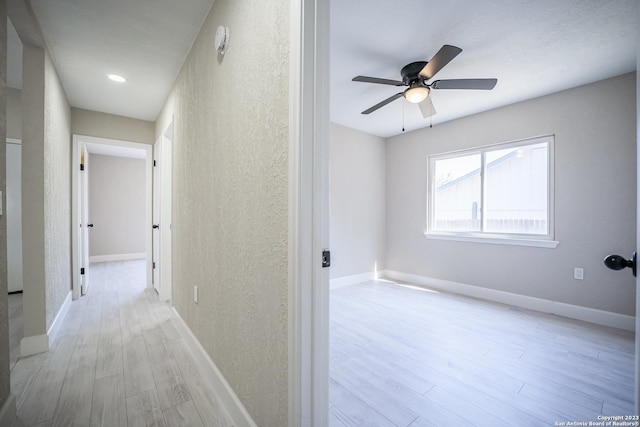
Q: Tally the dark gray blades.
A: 4